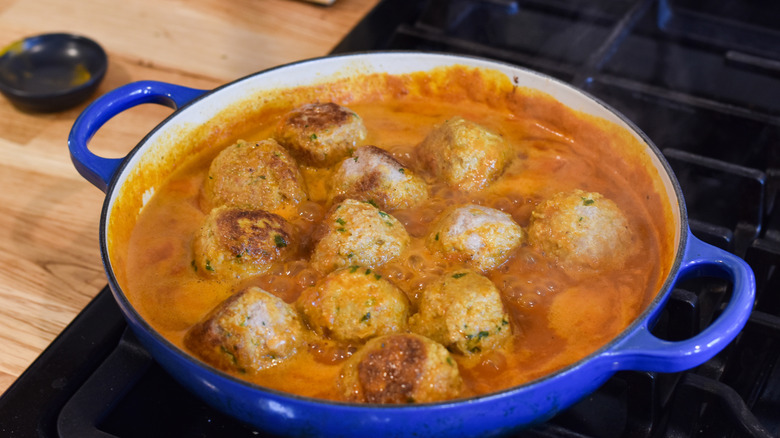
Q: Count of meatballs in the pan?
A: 12